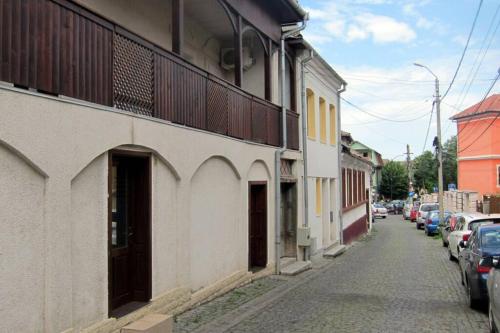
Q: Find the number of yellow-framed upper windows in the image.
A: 3